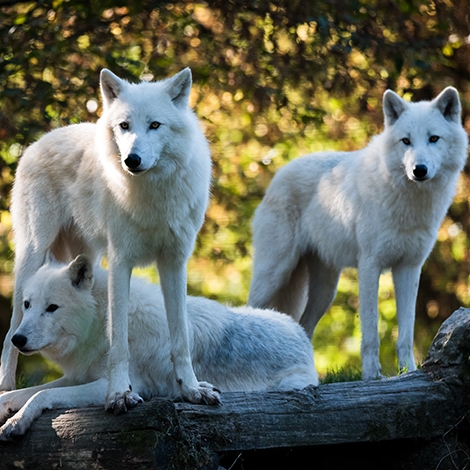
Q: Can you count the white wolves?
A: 3